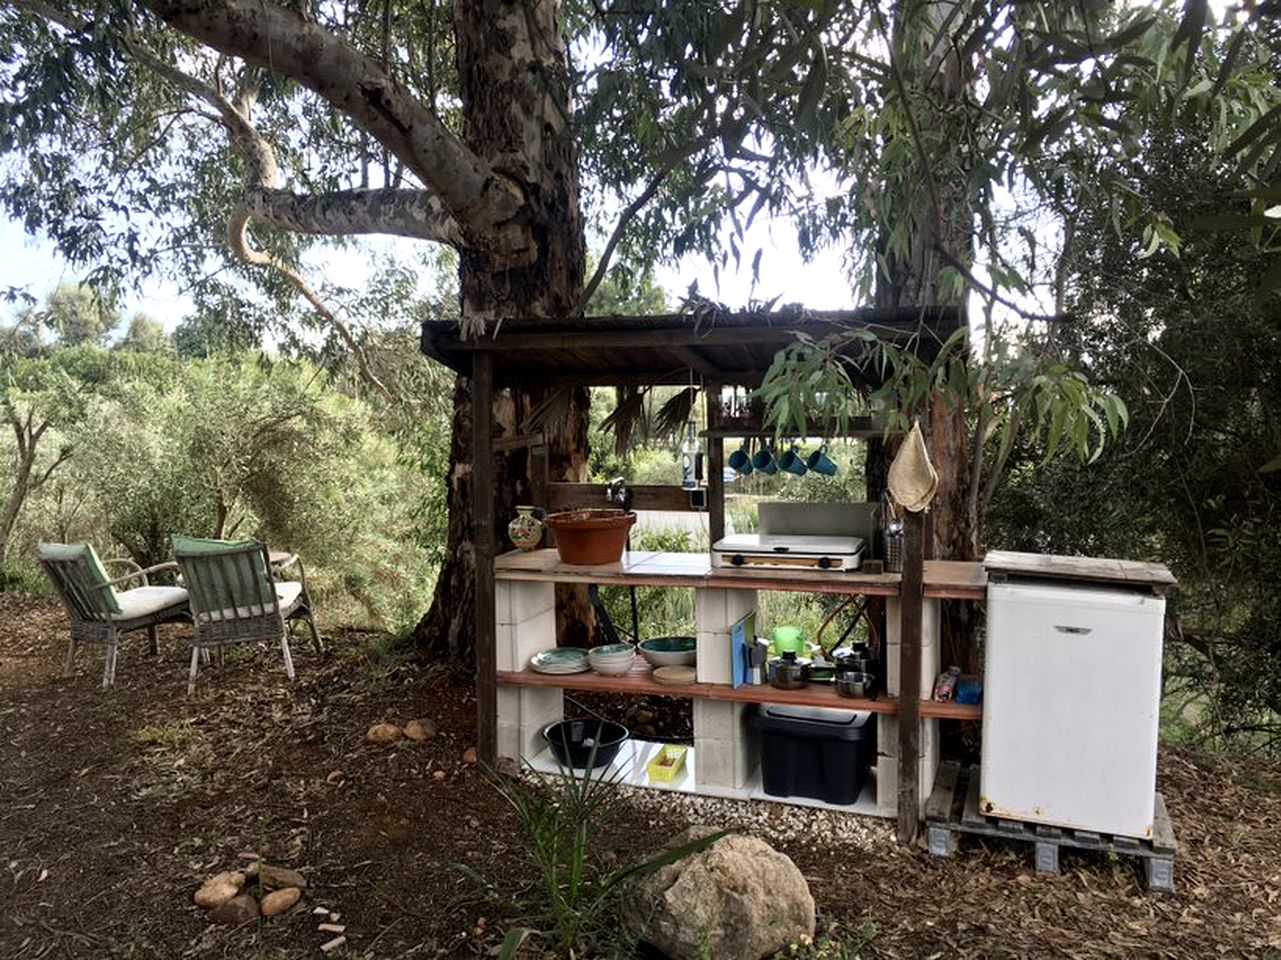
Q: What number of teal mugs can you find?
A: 4